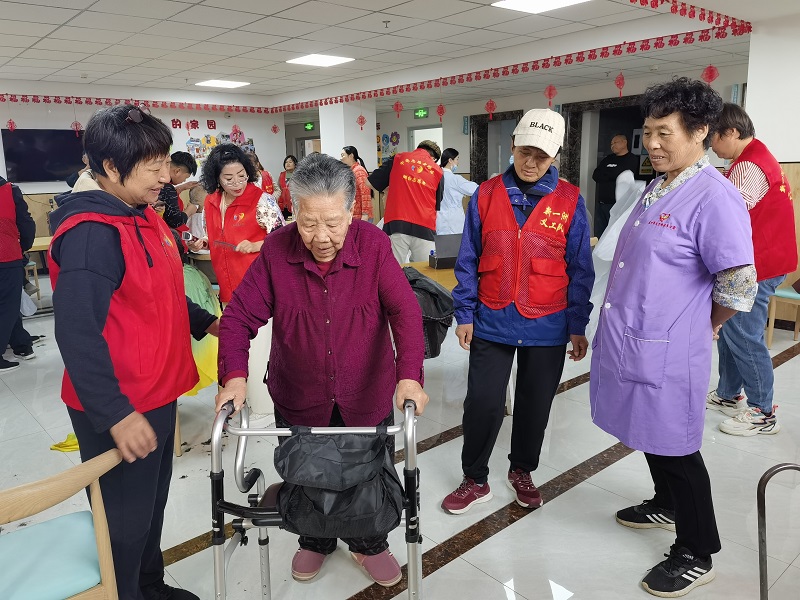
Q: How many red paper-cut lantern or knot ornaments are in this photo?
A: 12